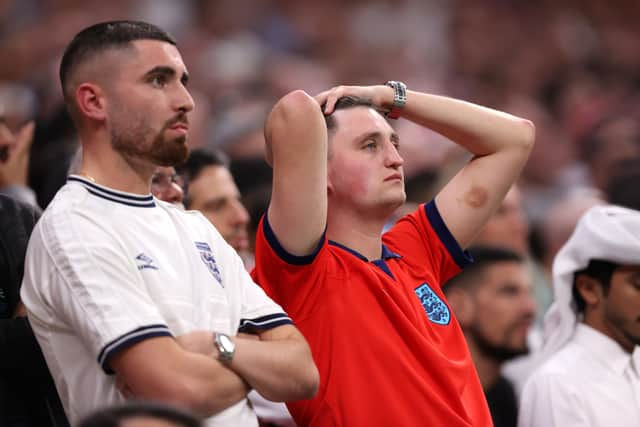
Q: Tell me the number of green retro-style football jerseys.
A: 0